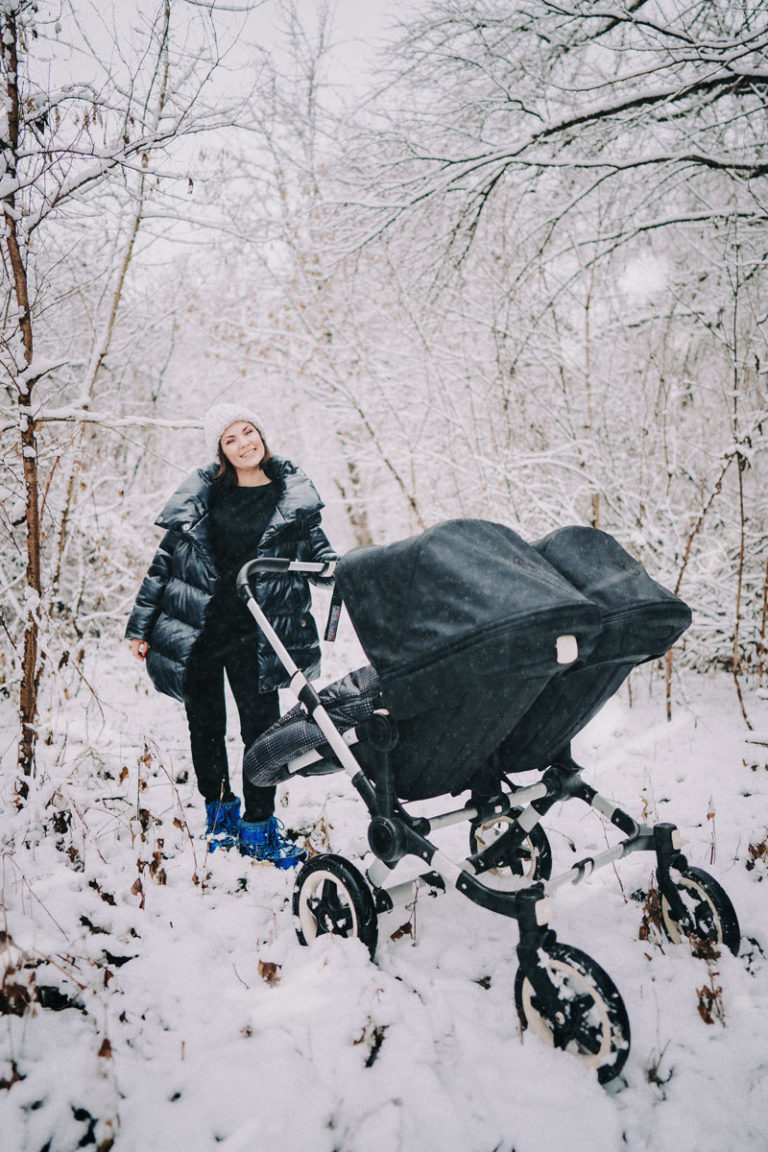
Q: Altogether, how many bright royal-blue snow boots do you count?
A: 2